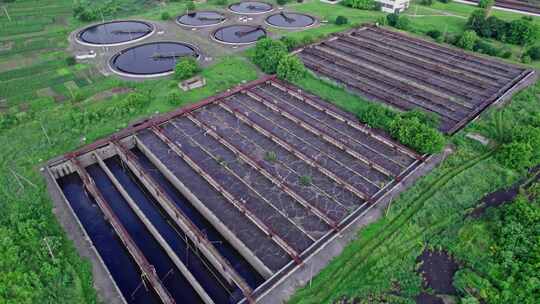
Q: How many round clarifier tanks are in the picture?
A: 6